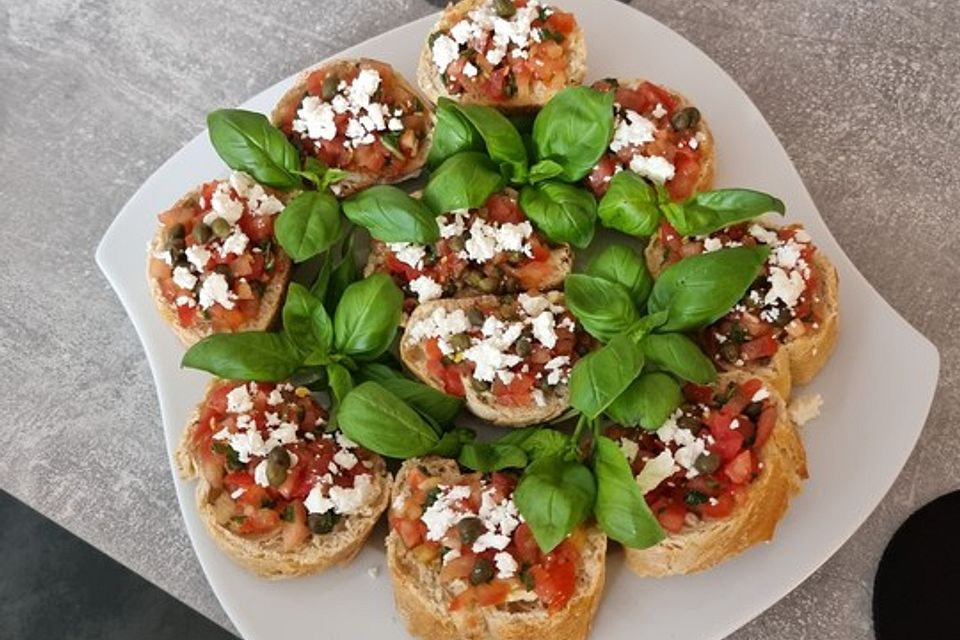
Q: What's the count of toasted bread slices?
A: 10